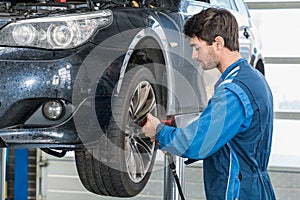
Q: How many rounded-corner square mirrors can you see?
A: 0